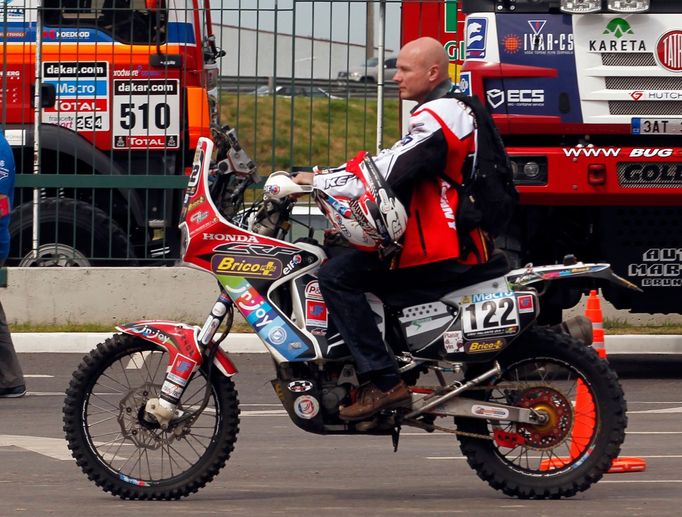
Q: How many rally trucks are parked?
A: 2